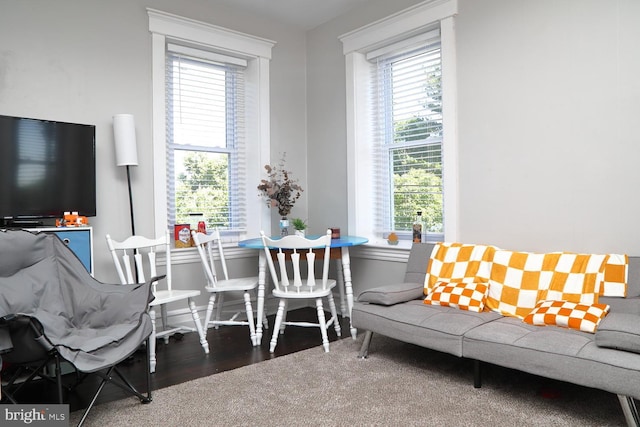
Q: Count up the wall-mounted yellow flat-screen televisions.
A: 0